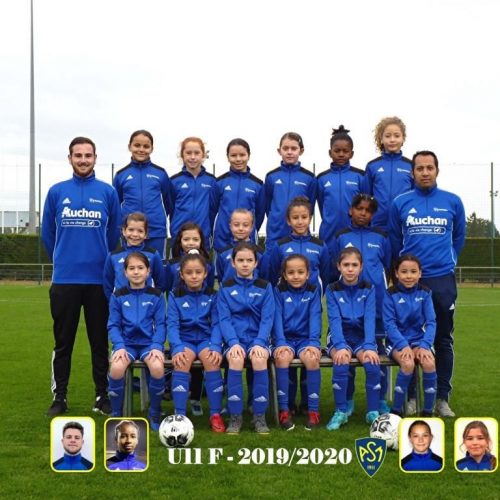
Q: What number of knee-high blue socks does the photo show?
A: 12